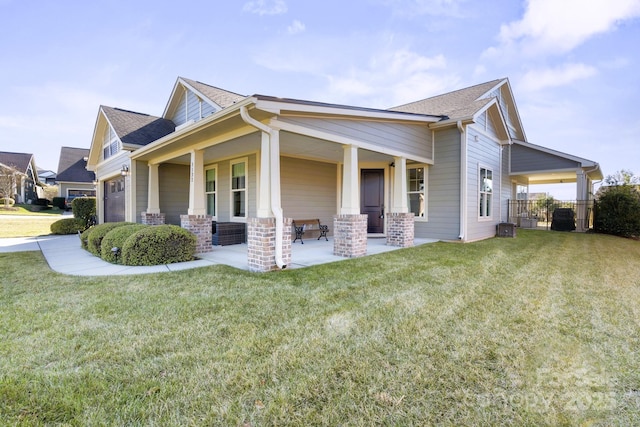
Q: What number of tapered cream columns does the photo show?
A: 5